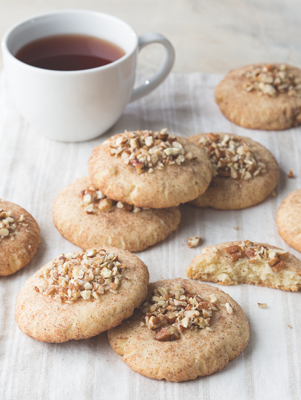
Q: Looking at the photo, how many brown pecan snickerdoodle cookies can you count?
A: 9